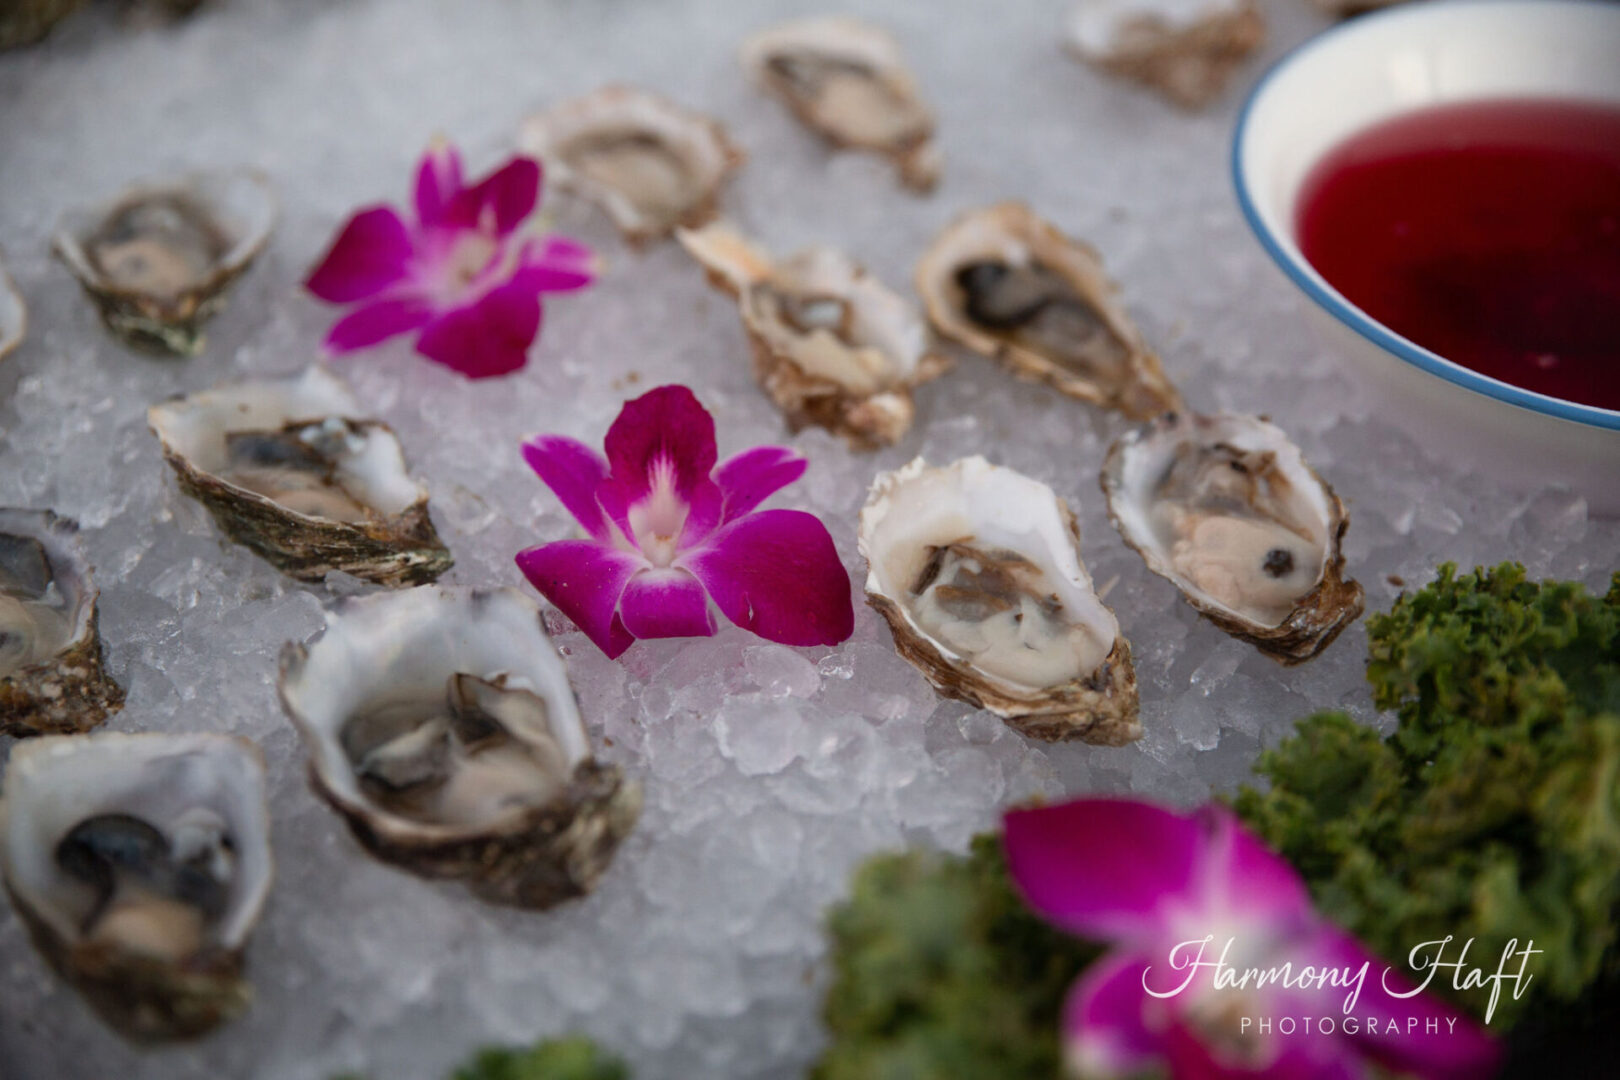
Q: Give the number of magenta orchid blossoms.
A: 3